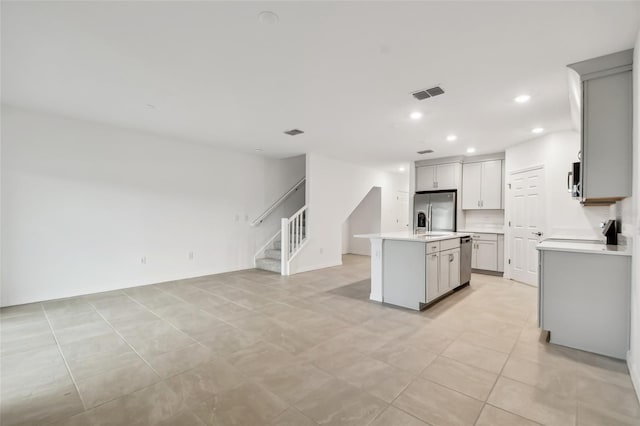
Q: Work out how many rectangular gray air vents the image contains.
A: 3